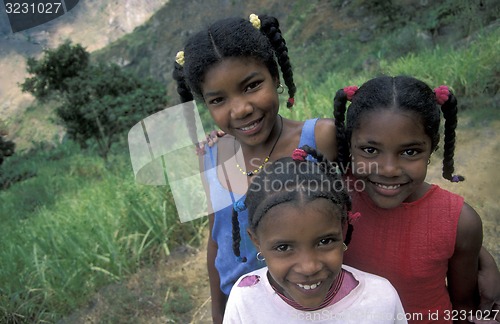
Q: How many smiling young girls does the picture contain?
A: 3